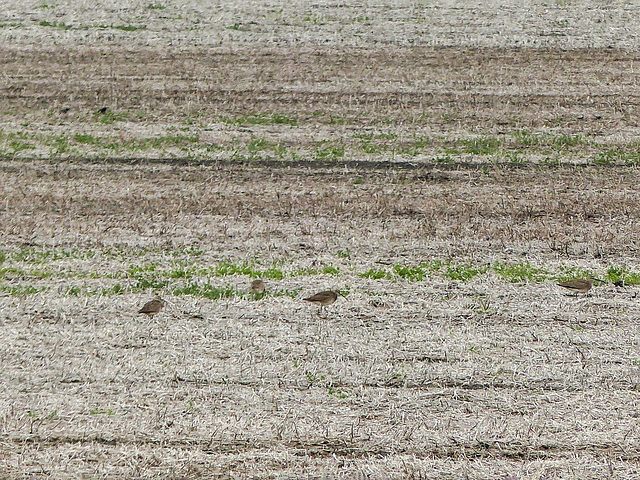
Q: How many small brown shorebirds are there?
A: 4